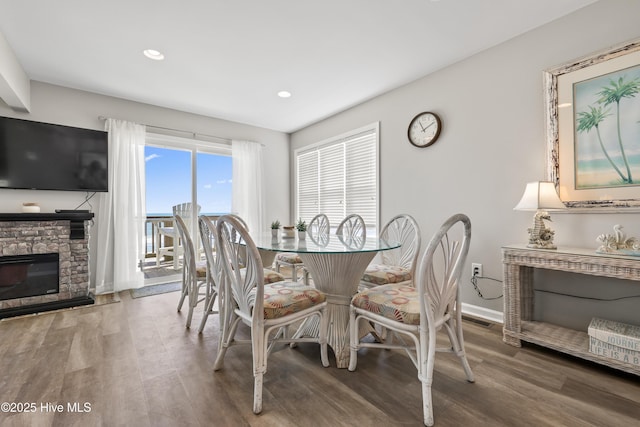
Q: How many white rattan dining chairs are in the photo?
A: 8